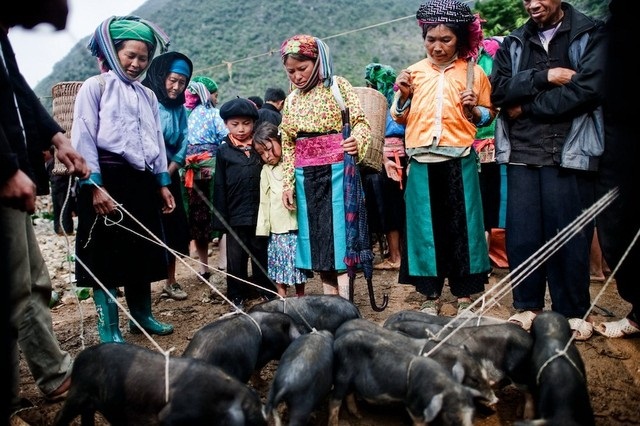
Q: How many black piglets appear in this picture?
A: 9